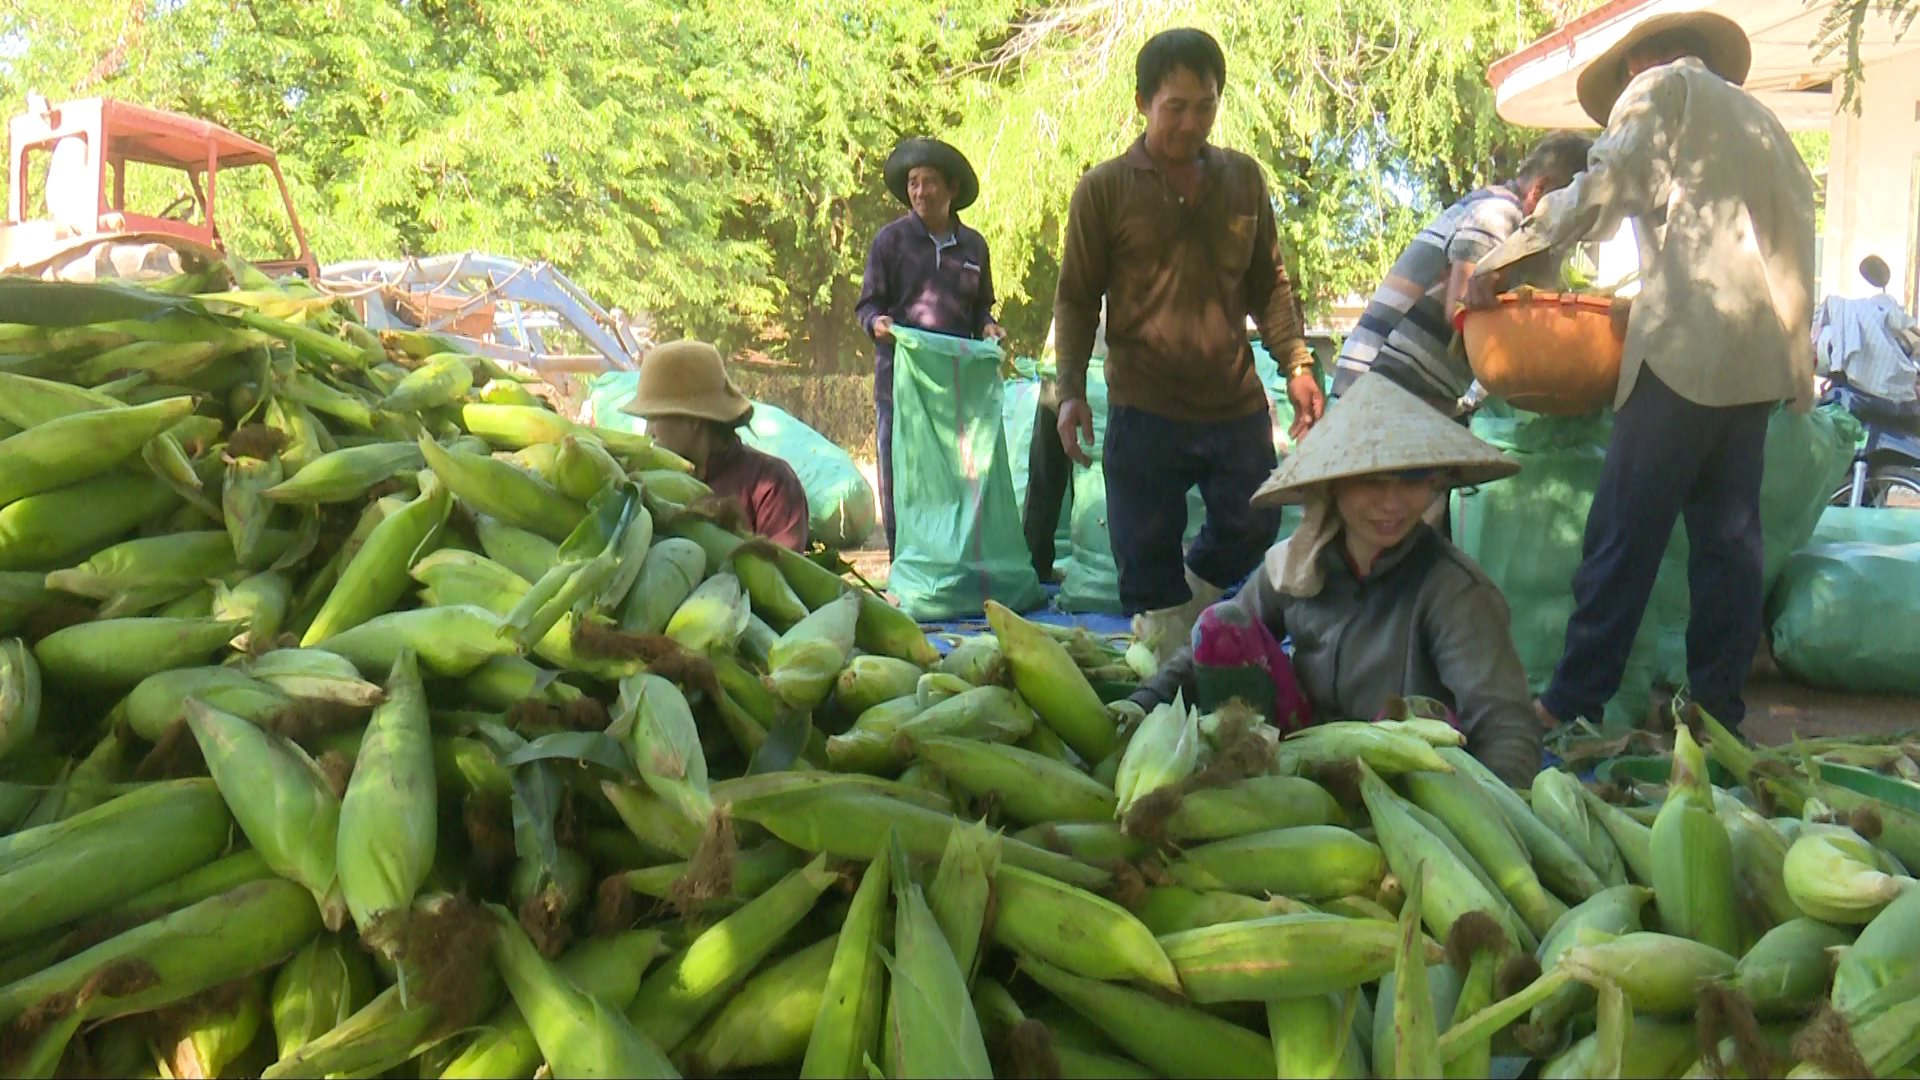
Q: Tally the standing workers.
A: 4